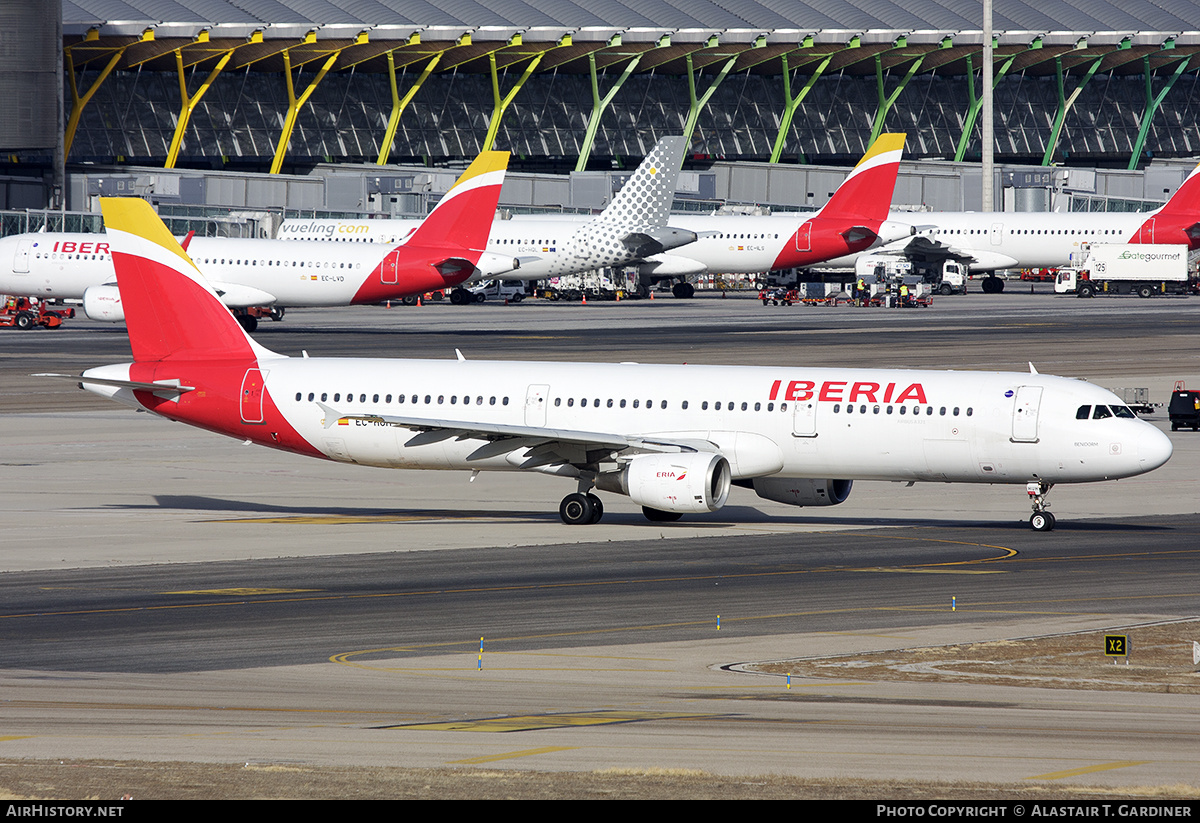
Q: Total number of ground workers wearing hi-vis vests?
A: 2